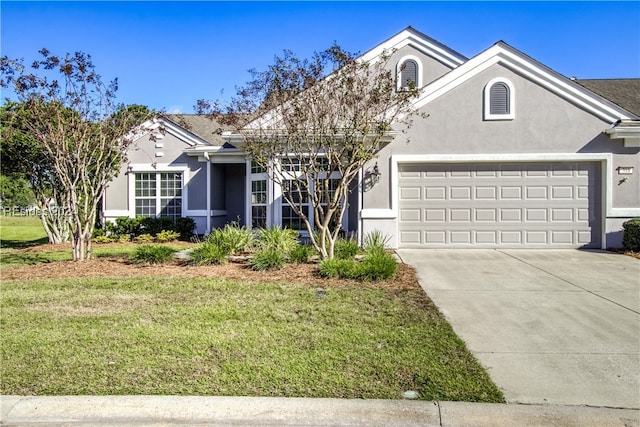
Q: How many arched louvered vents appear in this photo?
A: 2